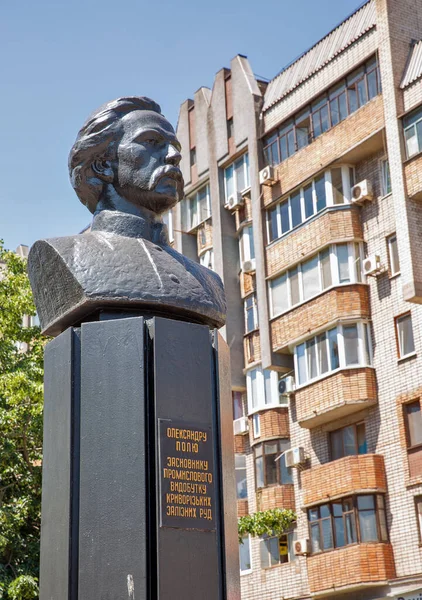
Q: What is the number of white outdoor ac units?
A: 9